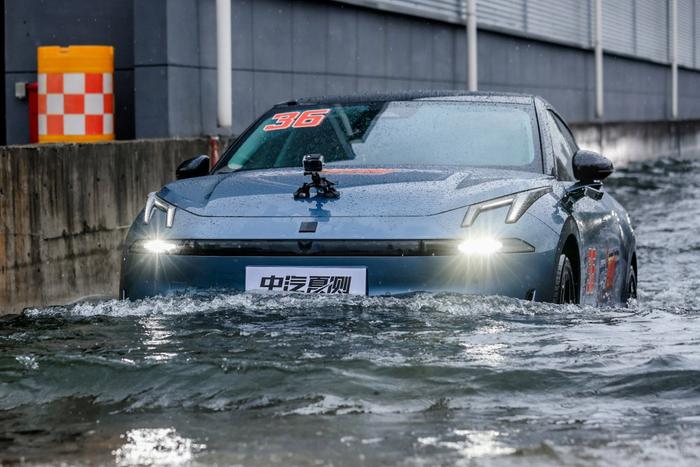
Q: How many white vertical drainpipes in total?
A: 4